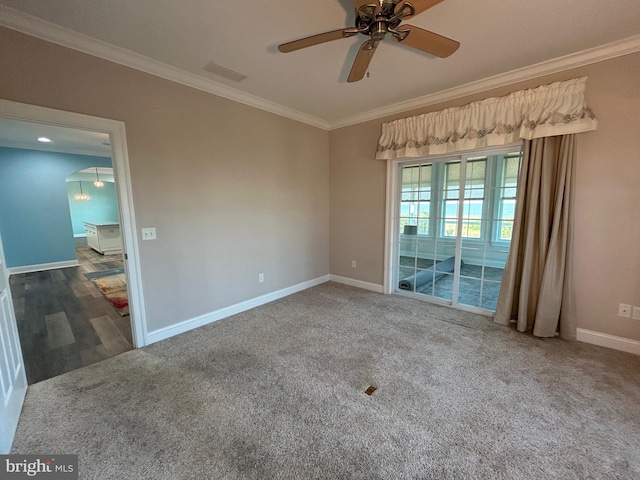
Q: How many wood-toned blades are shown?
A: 5